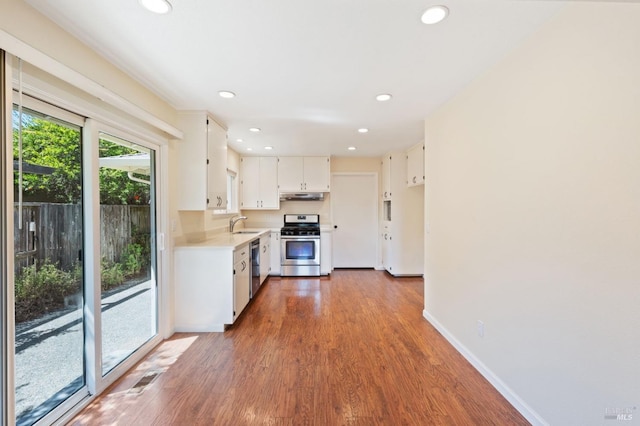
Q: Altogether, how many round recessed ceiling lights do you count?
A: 10